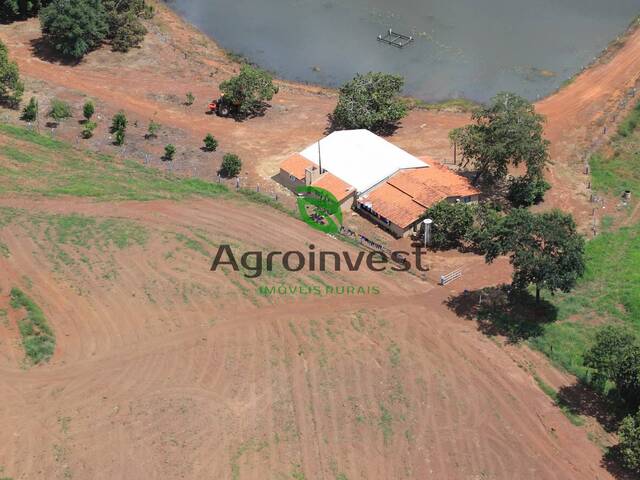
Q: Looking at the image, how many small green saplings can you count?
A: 11